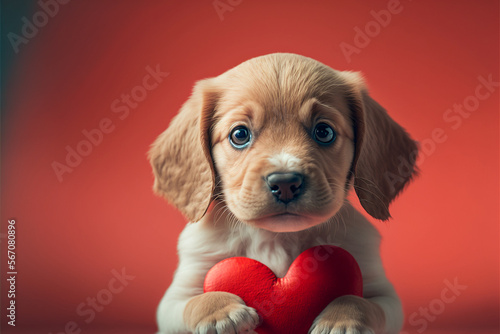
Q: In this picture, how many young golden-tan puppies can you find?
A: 1